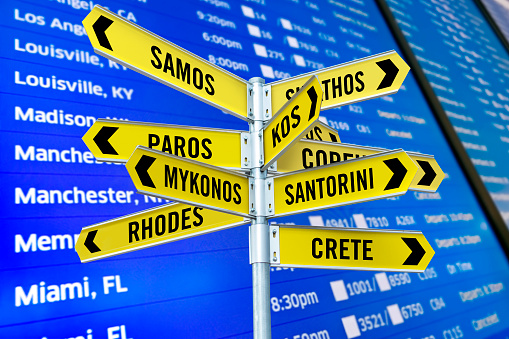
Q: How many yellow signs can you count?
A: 10